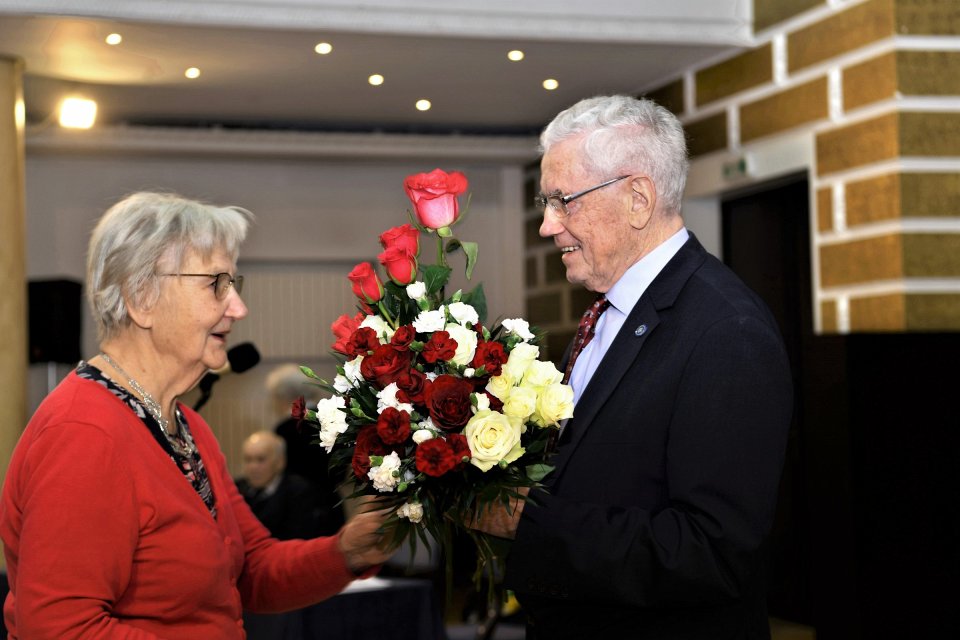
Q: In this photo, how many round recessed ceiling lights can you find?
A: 7